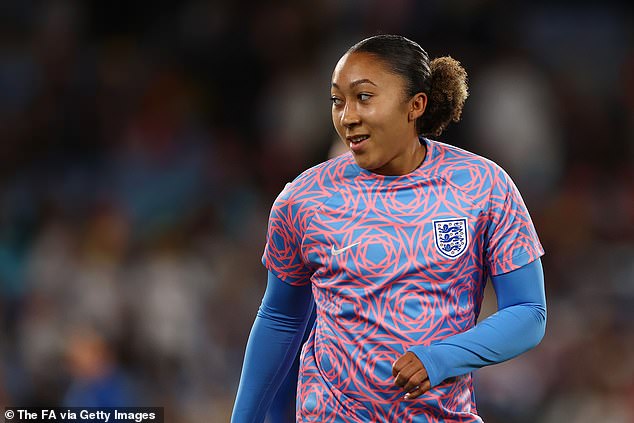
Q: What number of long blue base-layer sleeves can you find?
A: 2